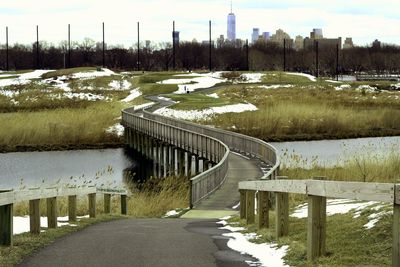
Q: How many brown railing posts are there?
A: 13